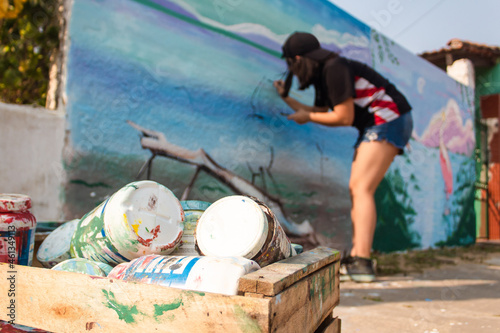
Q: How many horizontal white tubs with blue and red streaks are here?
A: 1